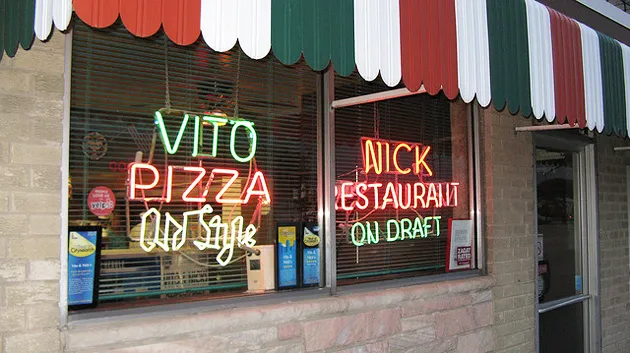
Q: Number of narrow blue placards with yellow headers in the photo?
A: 3